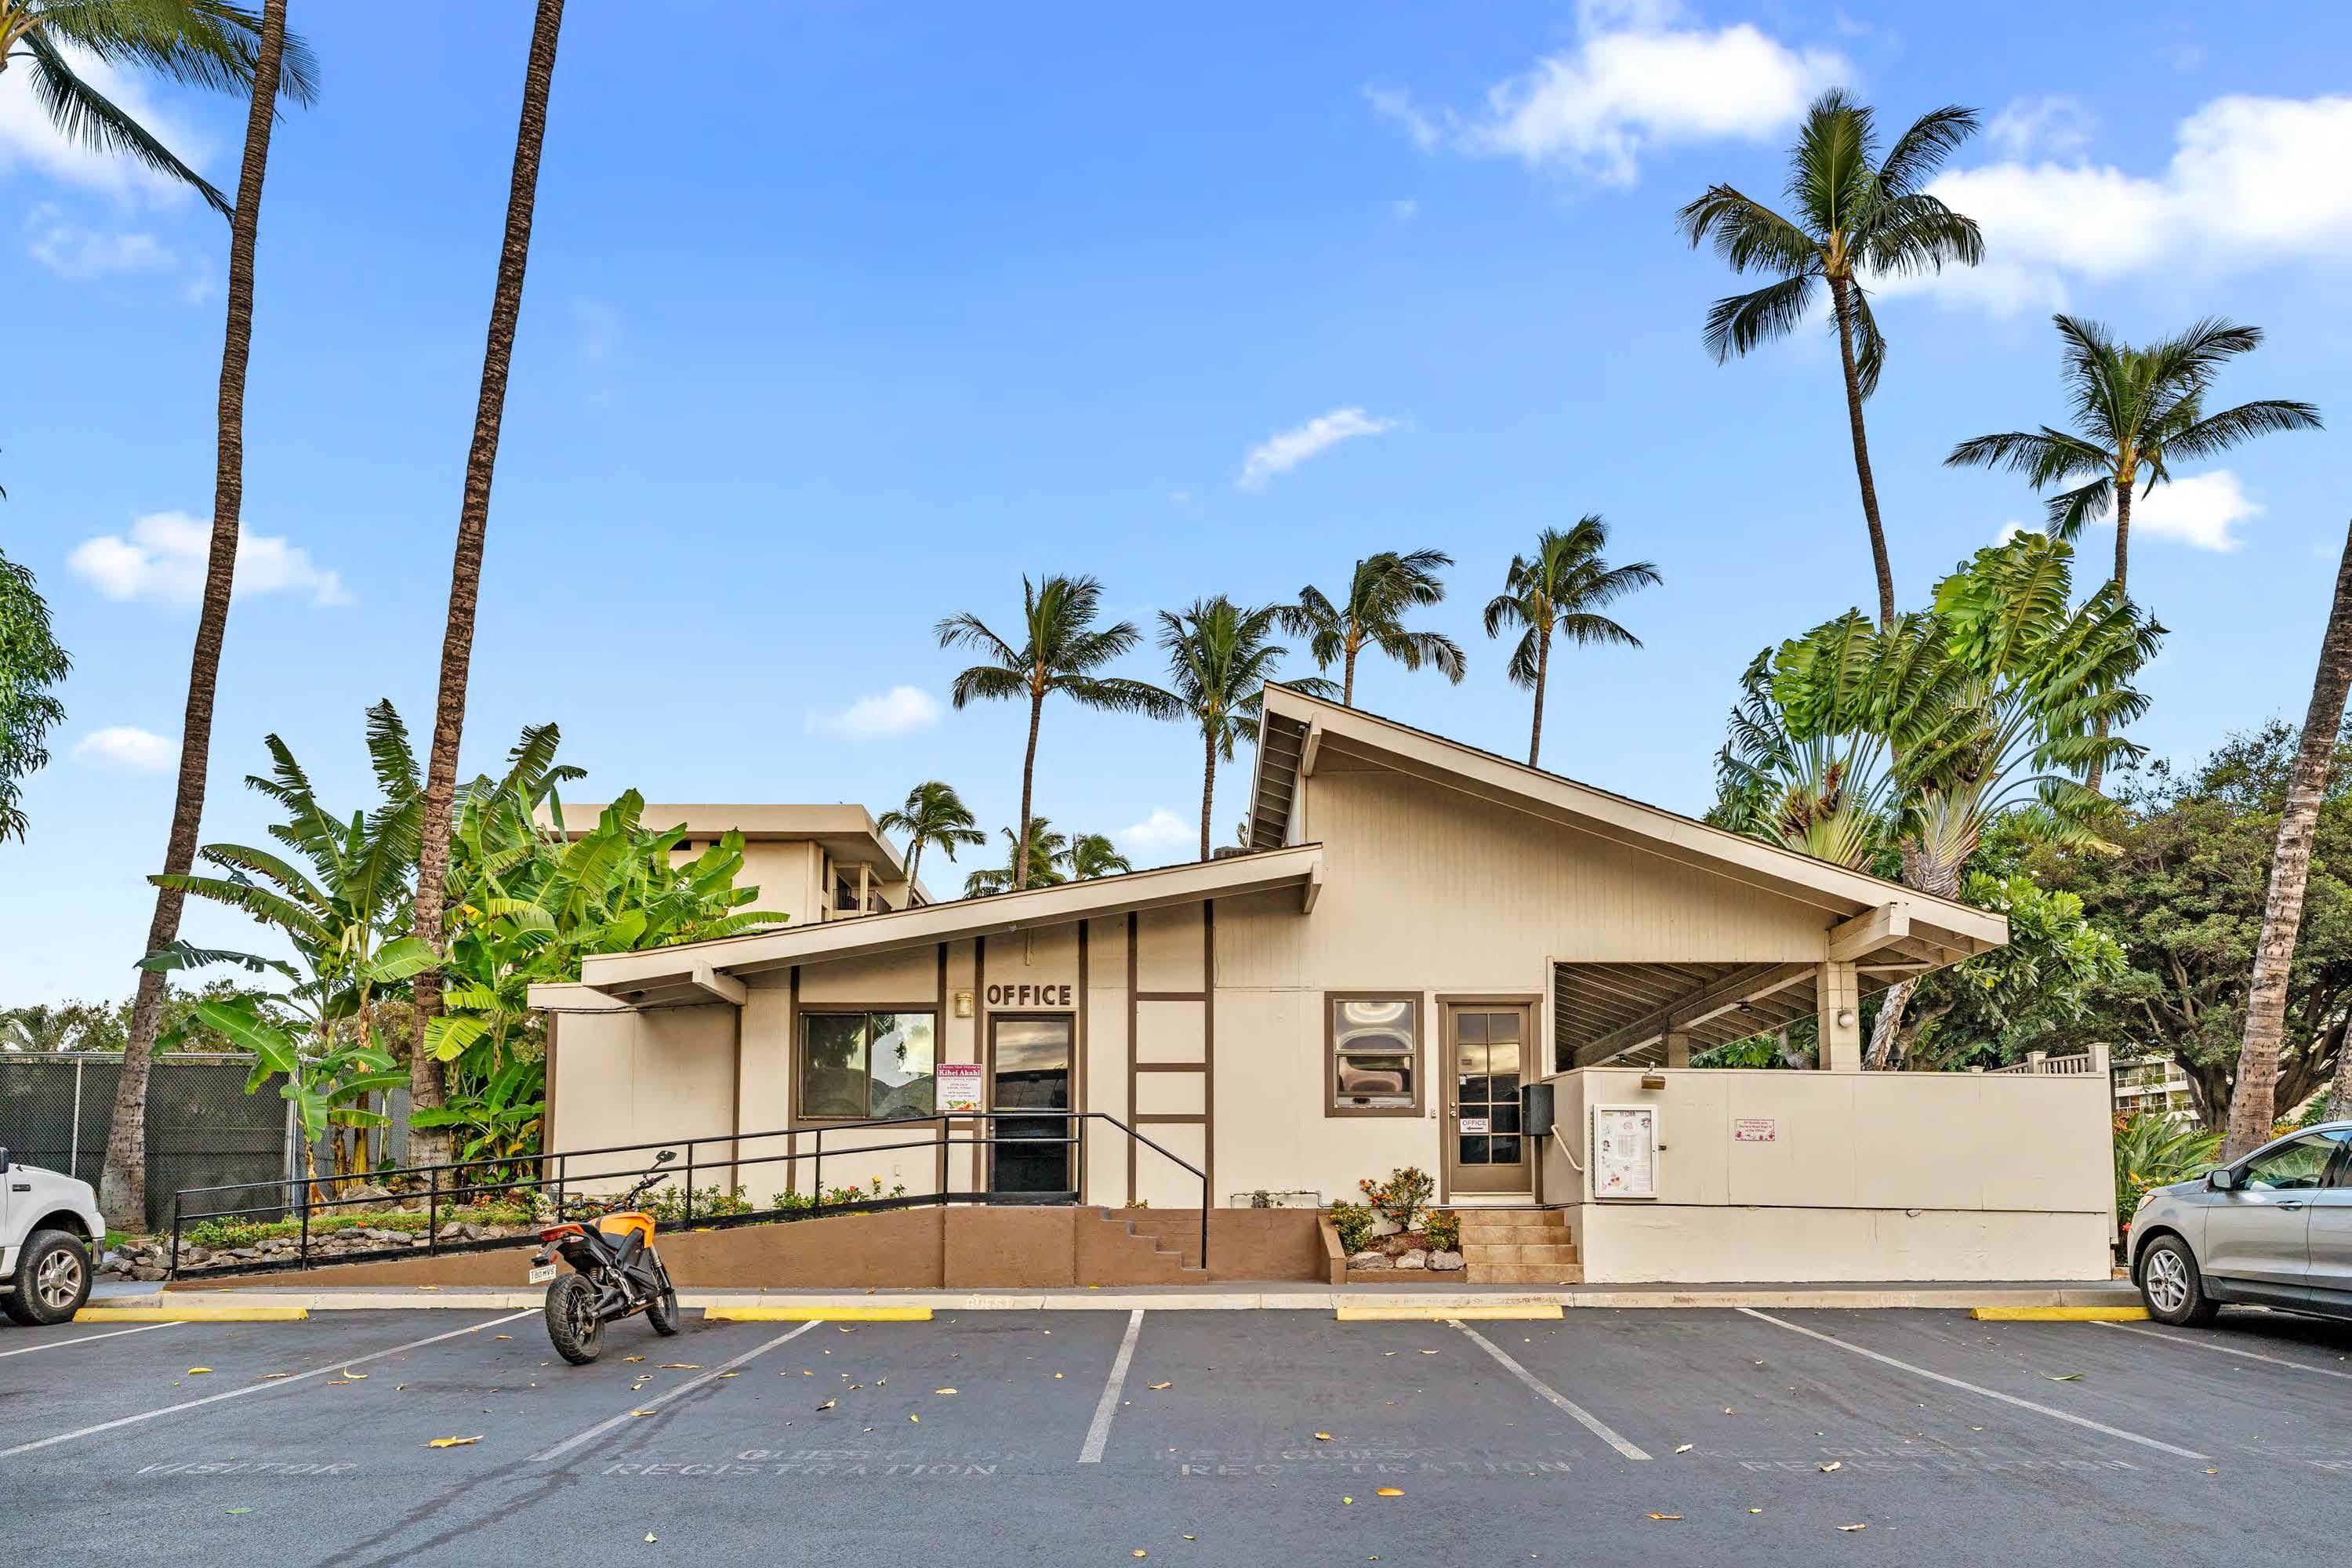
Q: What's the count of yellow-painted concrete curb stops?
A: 4